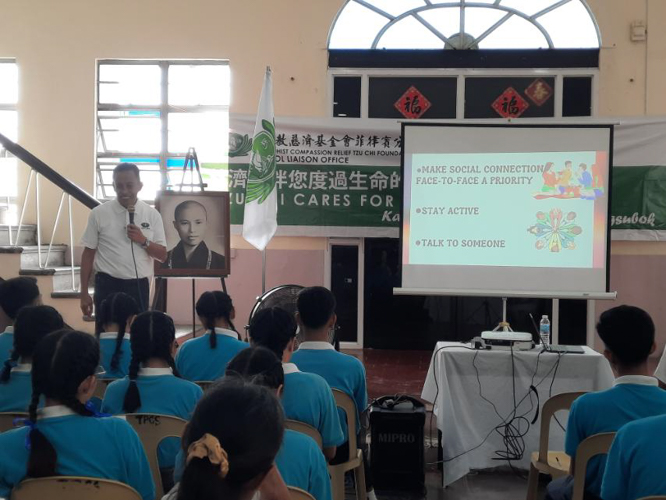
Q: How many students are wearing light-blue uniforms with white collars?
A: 11